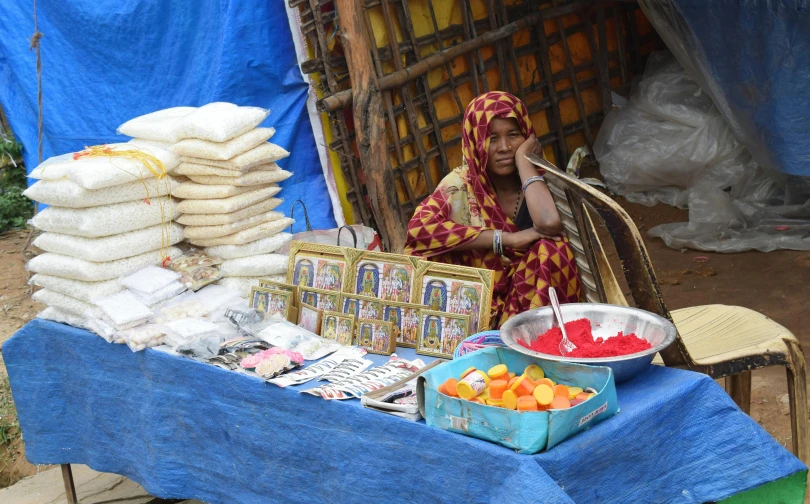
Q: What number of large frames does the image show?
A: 3